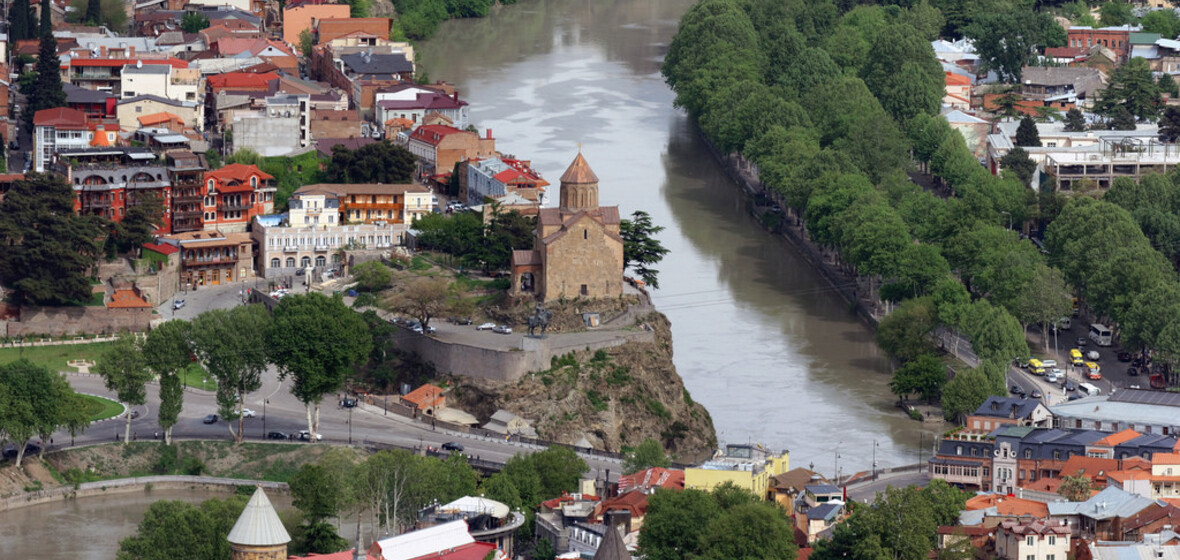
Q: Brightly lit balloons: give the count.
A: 0